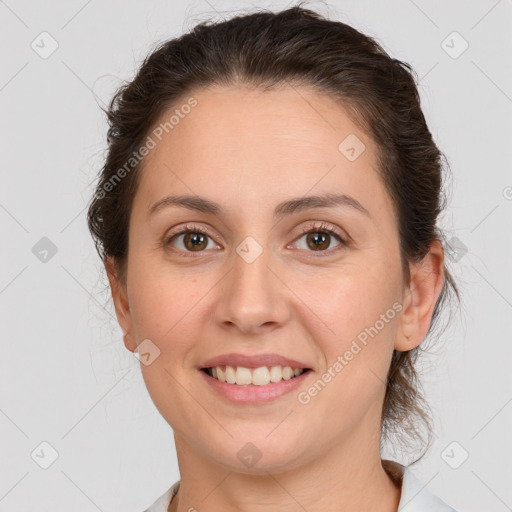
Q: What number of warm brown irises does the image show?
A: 2